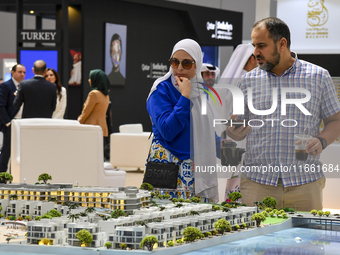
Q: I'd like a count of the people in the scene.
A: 8